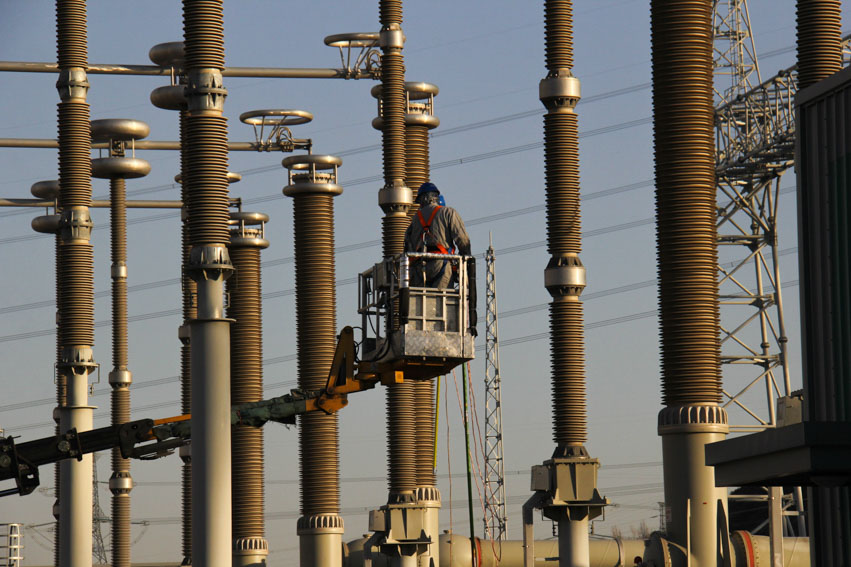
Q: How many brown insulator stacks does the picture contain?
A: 12